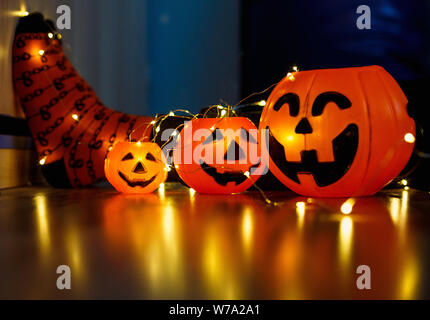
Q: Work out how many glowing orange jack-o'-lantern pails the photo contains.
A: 3